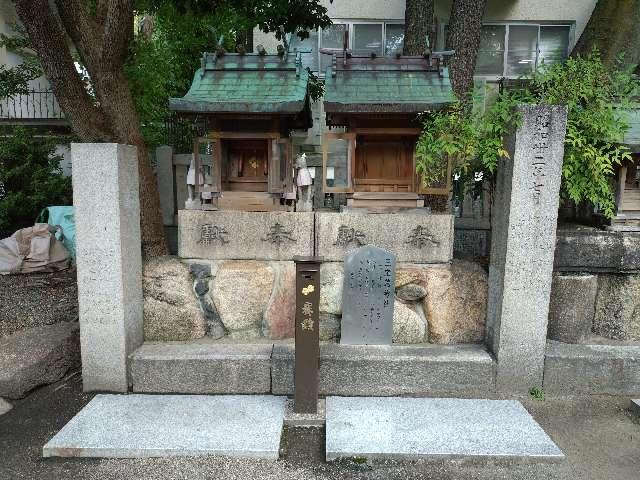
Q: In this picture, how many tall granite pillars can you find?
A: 2